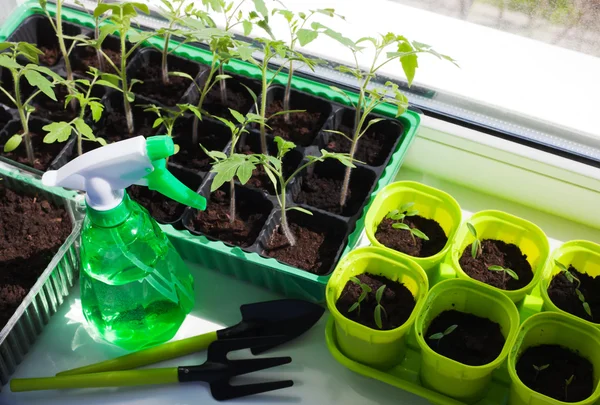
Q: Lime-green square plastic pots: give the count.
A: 6